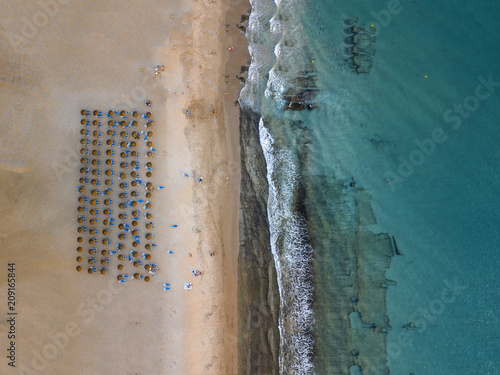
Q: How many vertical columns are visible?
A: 6